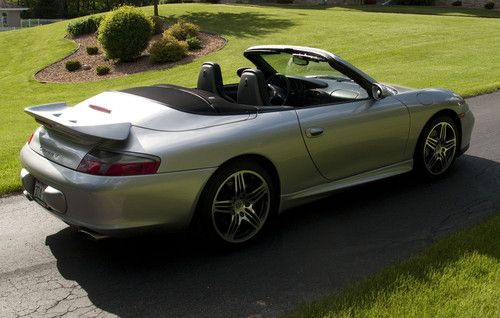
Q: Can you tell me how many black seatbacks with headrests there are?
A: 2